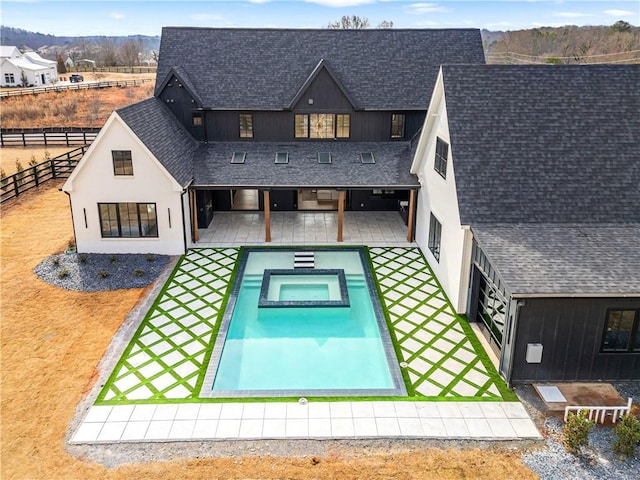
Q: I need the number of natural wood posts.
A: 4